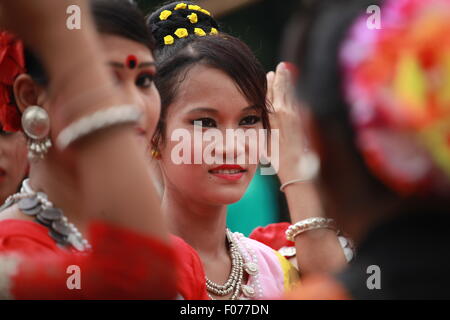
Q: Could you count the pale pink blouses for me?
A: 1